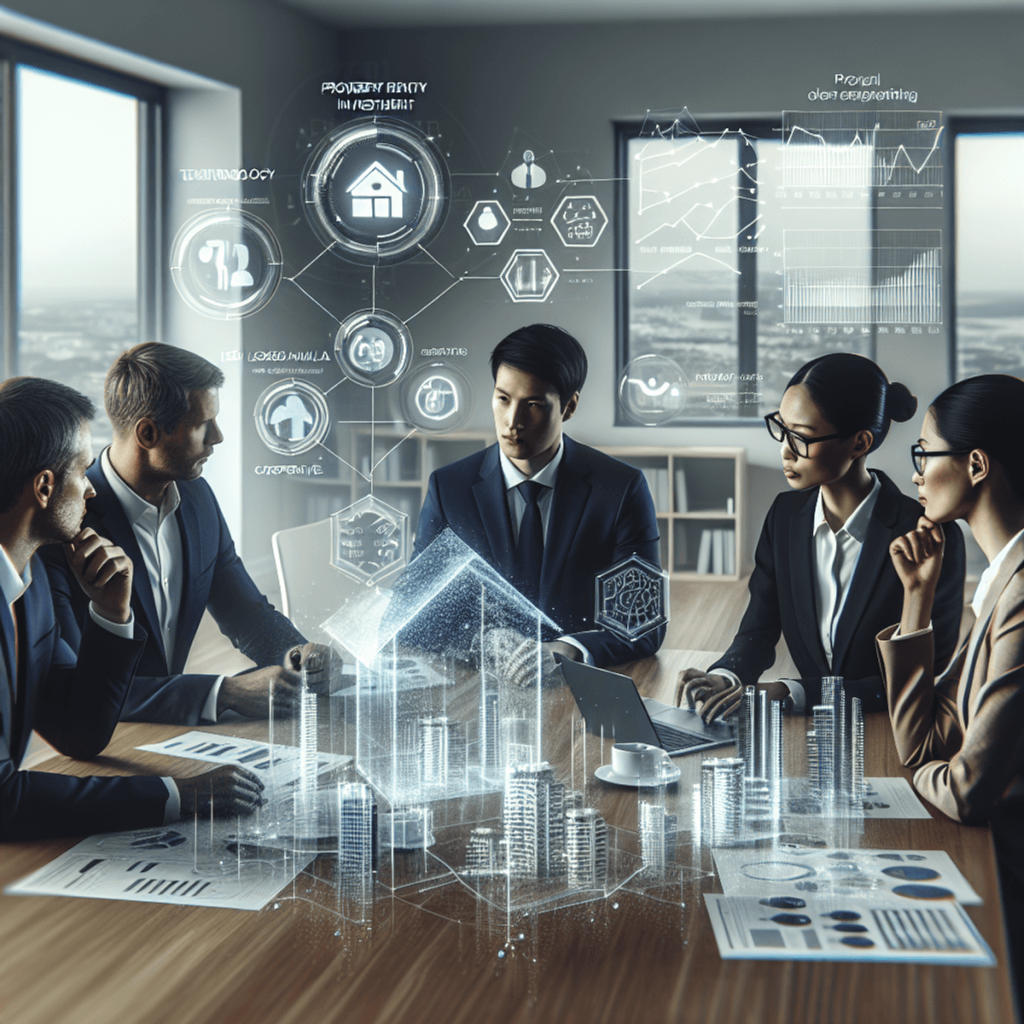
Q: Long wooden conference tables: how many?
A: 1